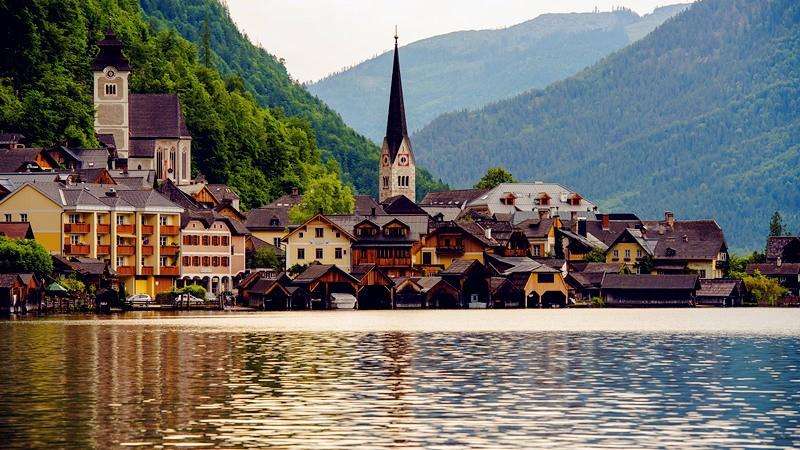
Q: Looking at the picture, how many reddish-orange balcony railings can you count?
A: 13